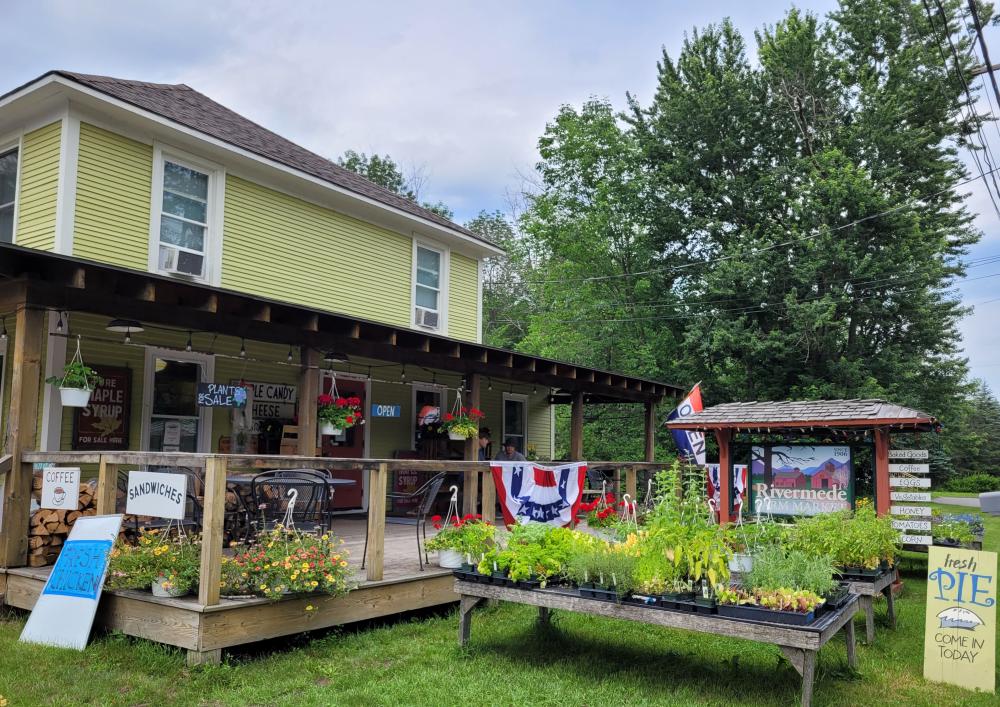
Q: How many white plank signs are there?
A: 7